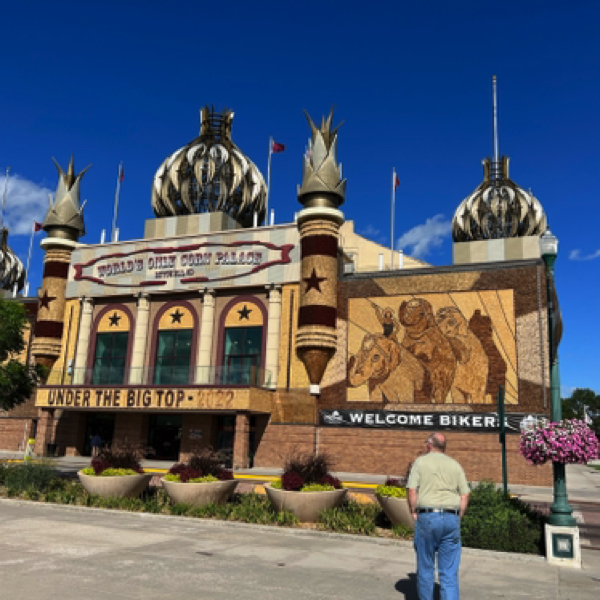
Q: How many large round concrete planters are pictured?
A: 4